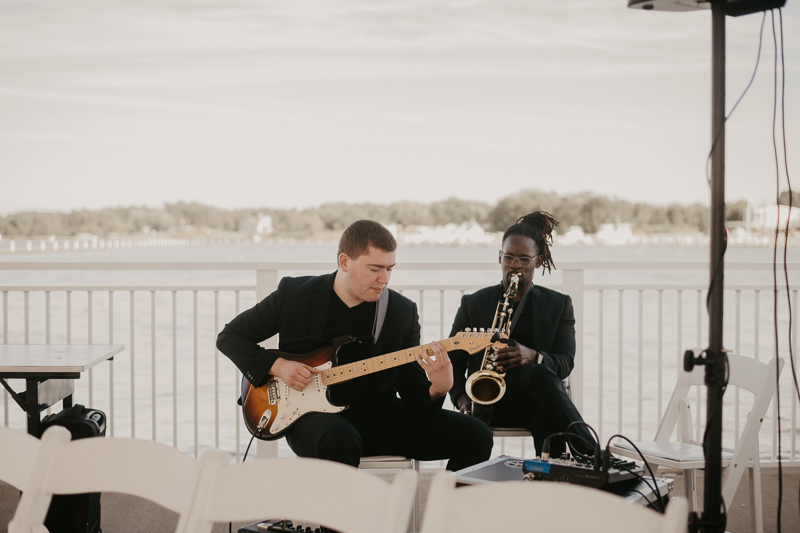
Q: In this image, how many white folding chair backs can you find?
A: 5